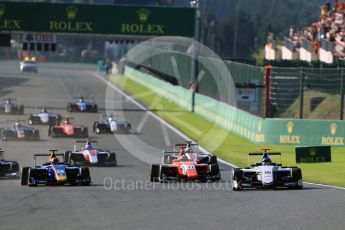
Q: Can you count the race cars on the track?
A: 12